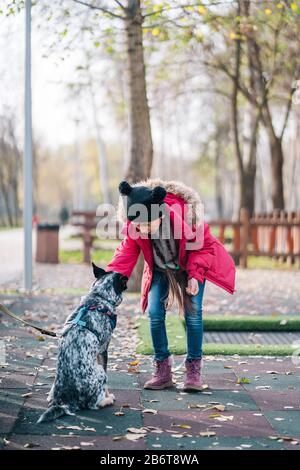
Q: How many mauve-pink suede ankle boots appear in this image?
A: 2